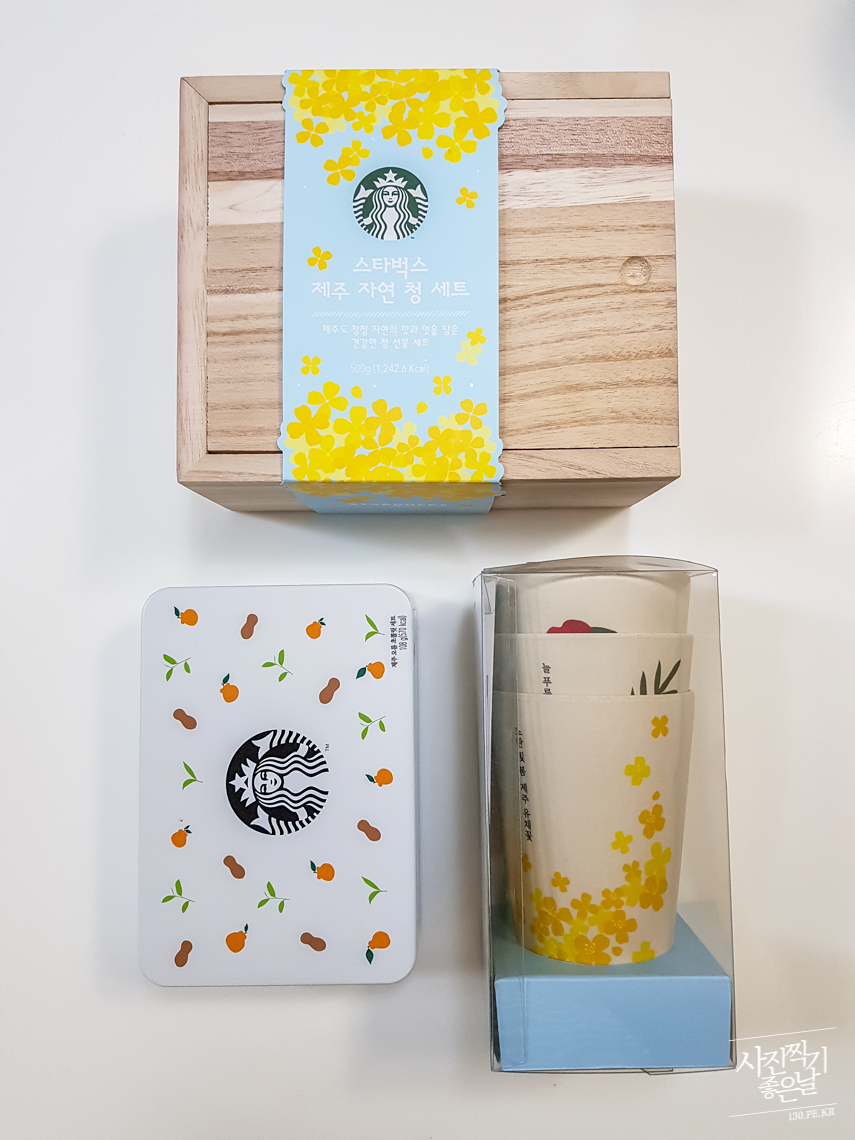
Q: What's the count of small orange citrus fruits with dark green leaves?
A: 9